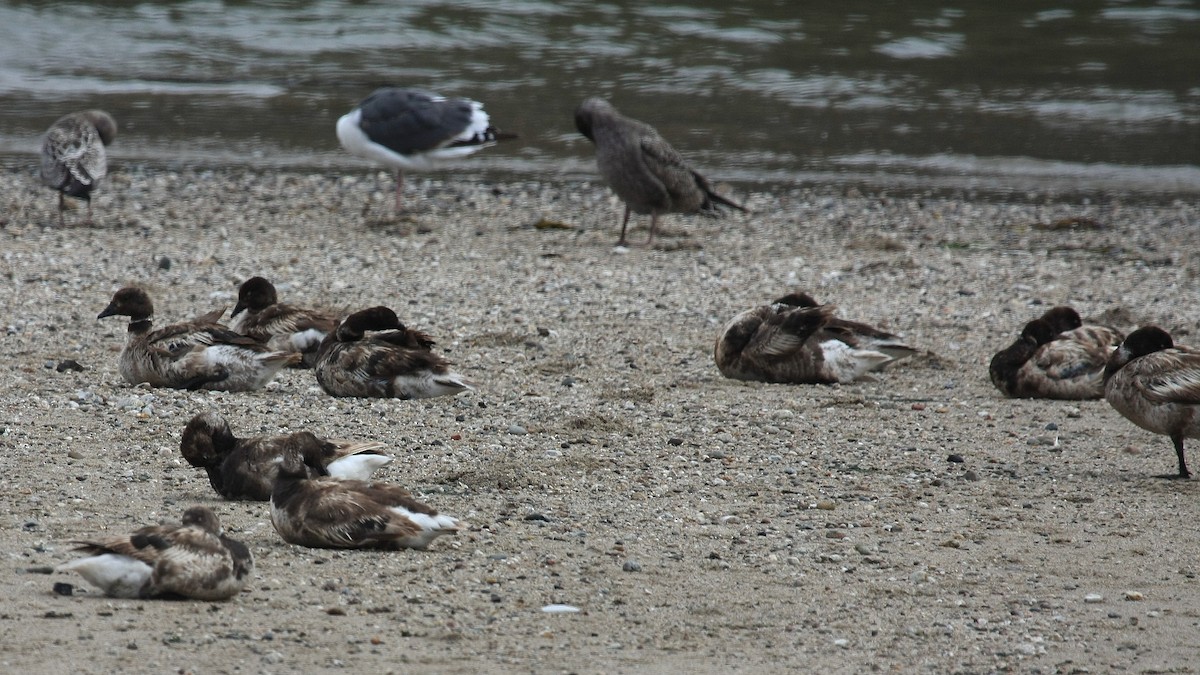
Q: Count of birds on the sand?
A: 13